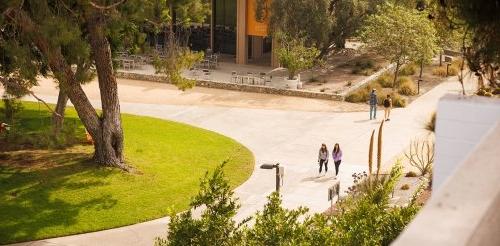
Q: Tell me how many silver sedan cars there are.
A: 0